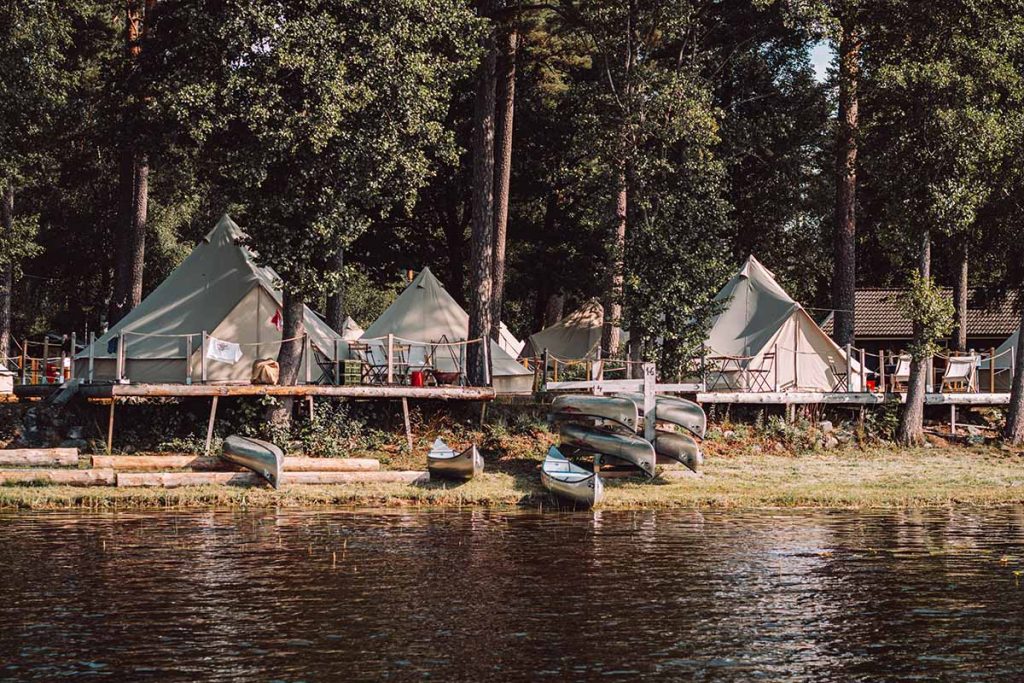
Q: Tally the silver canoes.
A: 7